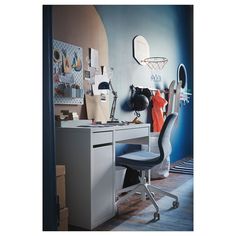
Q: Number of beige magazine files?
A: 2